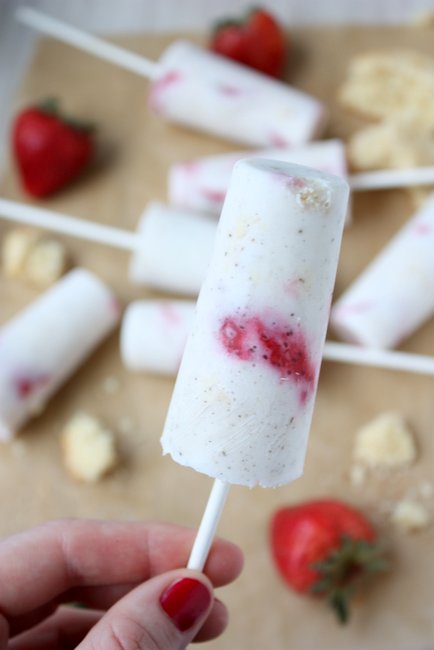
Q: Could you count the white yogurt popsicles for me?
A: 7